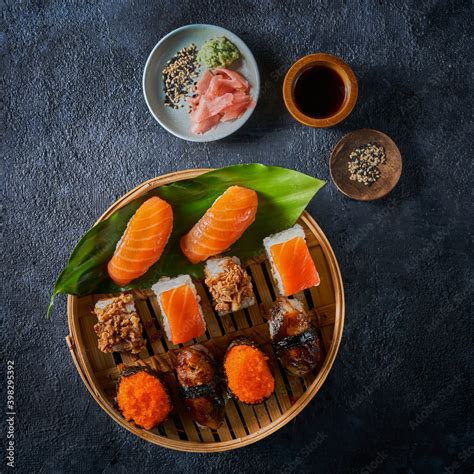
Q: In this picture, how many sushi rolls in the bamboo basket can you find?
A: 10